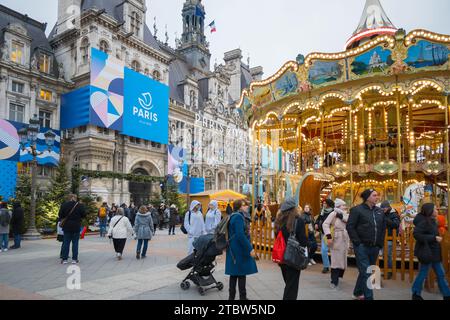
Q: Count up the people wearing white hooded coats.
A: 2